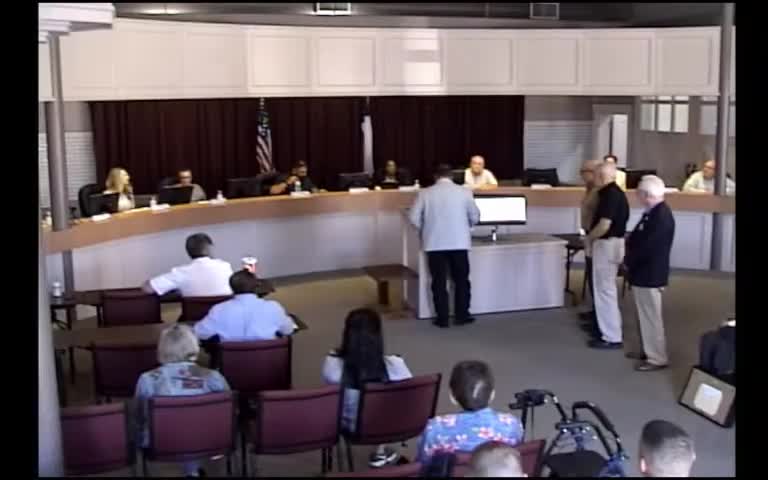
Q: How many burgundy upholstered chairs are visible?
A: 10